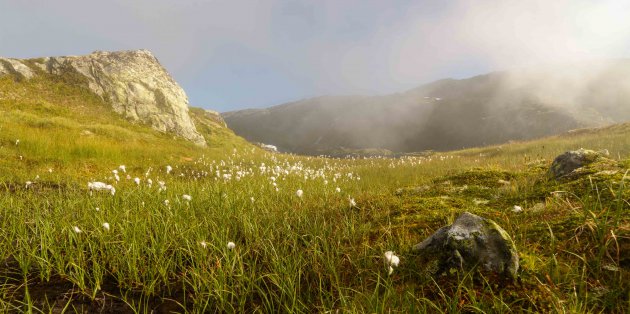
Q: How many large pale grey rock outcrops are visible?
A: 1